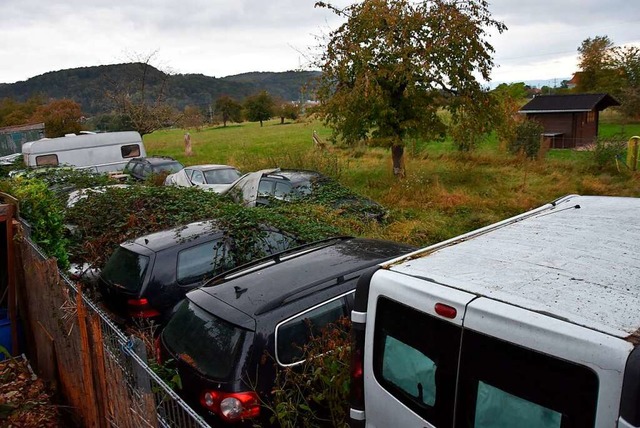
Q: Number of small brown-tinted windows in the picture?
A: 2